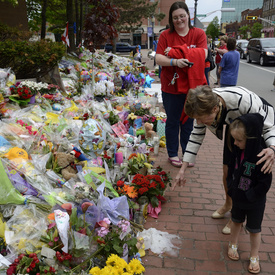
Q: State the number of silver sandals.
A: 2